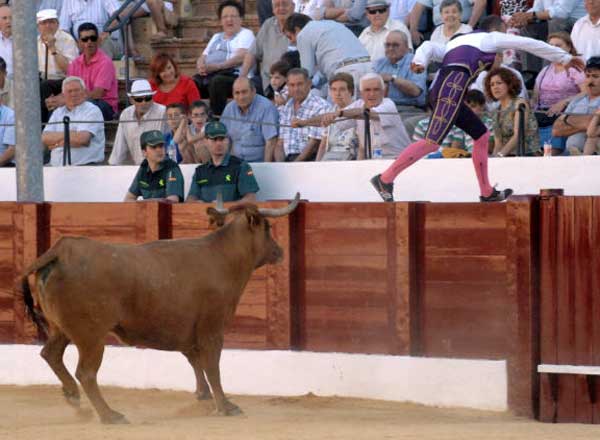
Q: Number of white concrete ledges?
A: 2